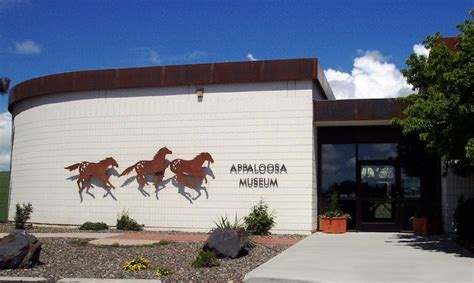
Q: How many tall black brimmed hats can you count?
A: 0